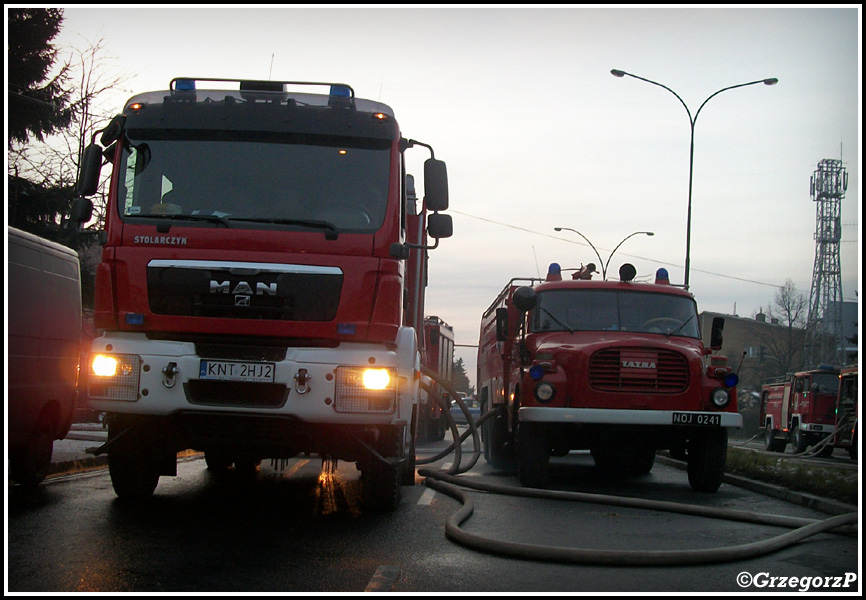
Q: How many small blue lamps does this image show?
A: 8